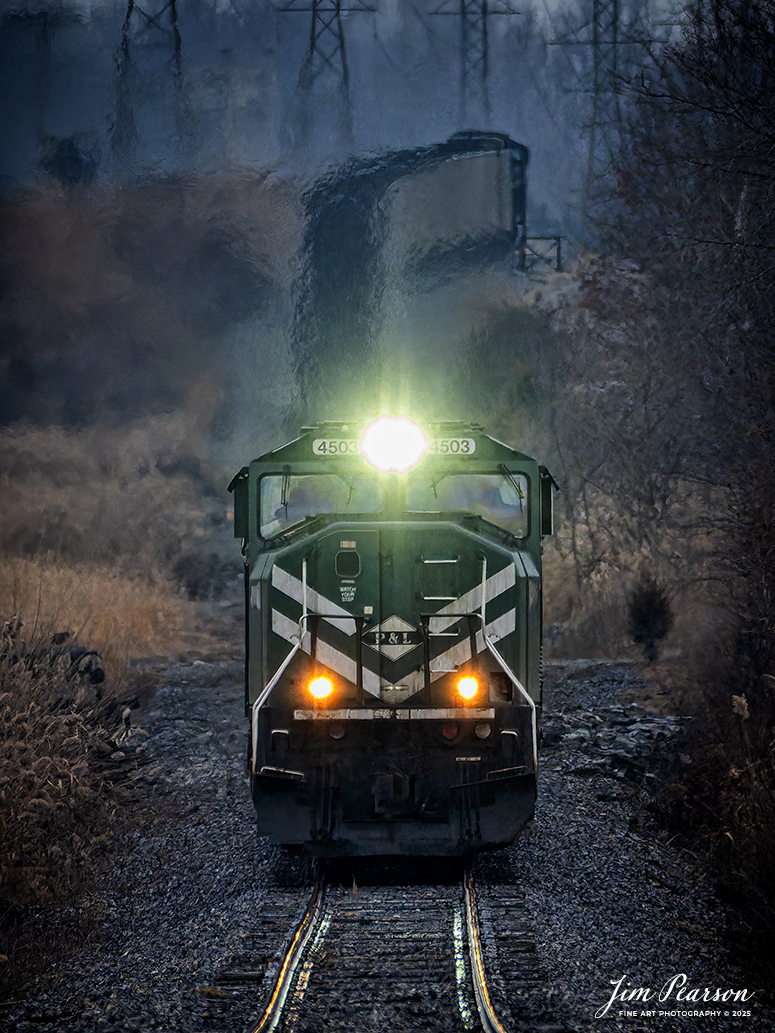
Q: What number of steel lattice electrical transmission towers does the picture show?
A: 4